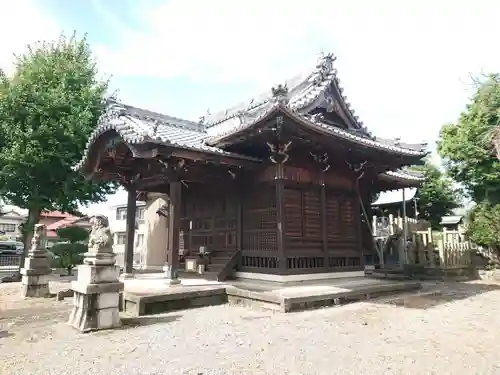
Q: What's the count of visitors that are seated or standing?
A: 0